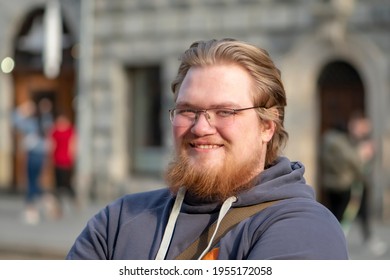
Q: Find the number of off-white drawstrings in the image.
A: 2